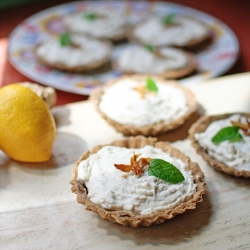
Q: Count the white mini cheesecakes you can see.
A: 7